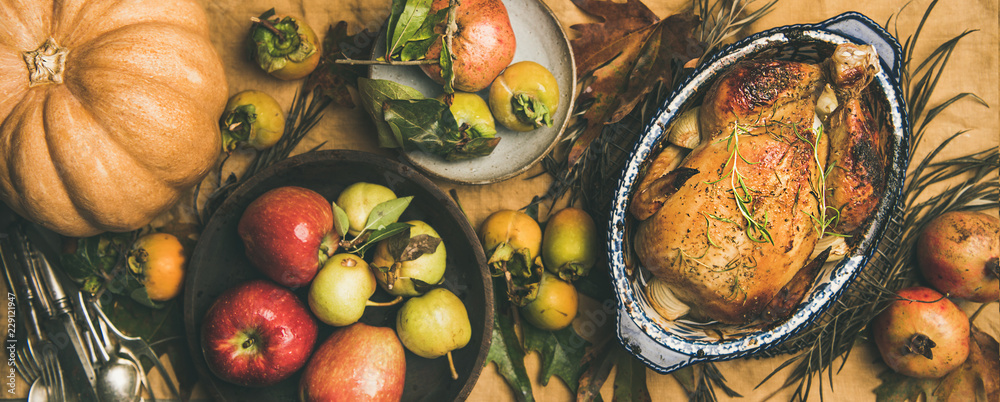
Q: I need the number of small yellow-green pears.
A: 4